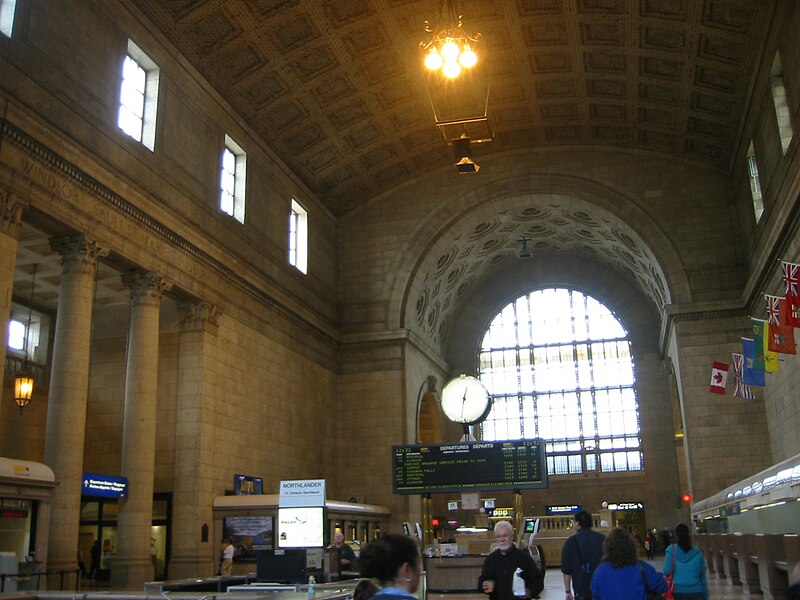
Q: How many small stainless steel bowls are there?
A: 0